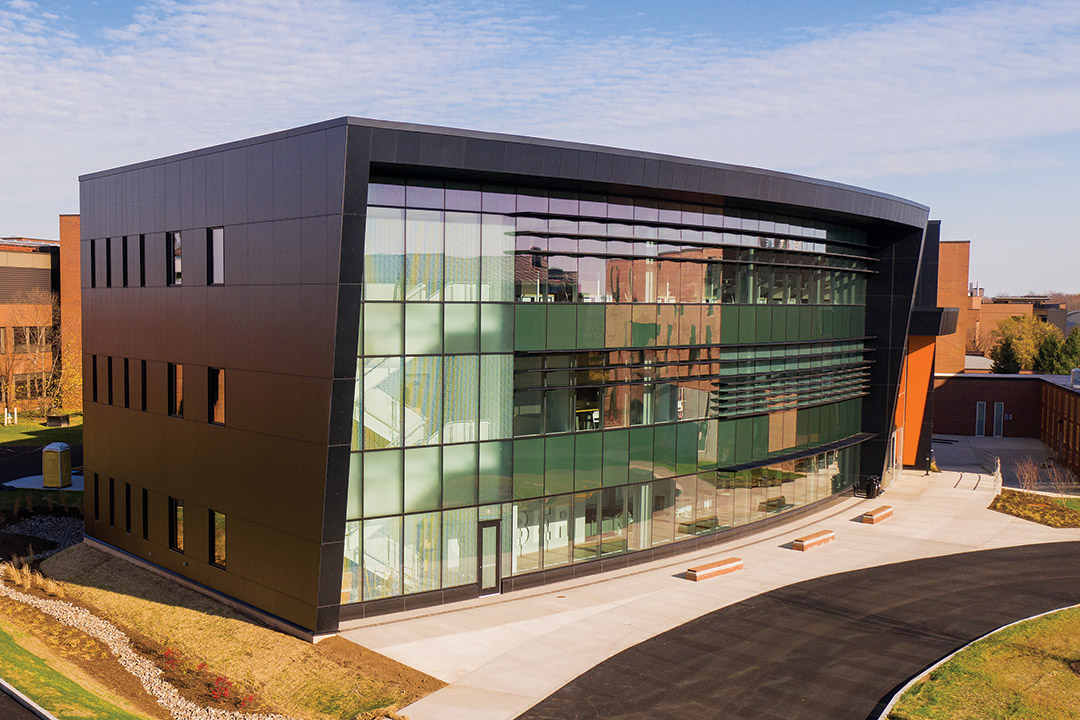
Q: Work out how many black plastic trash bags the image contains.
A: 0